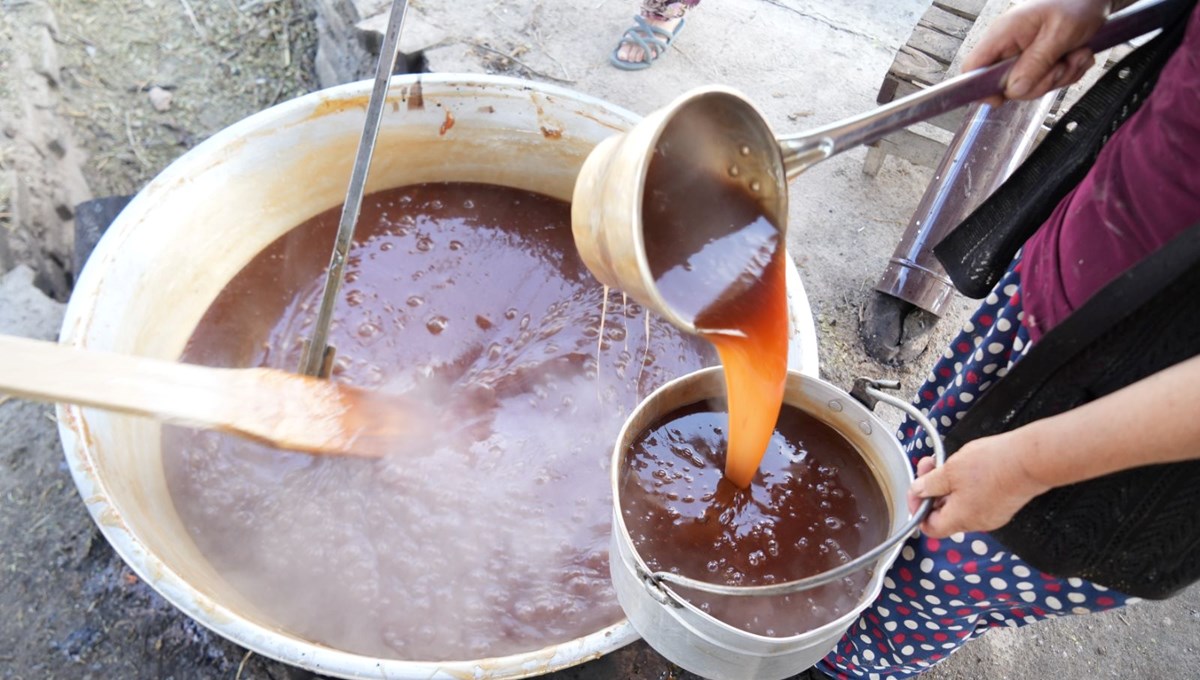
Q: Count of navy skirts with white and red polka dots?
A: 1